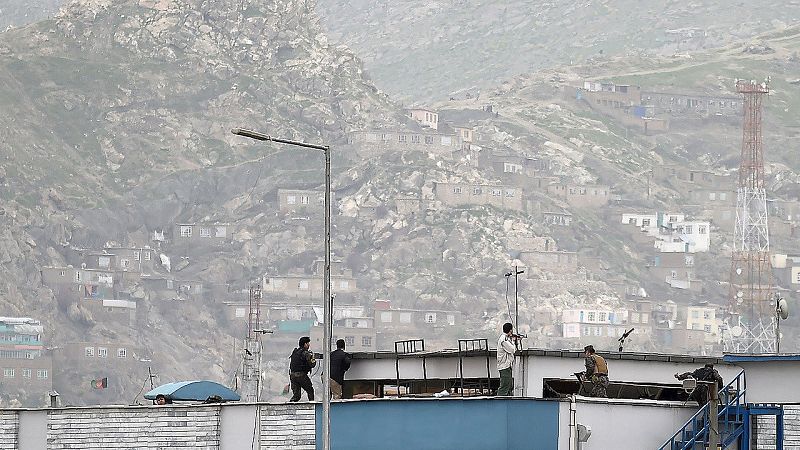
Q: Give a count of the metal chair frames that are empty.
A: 2